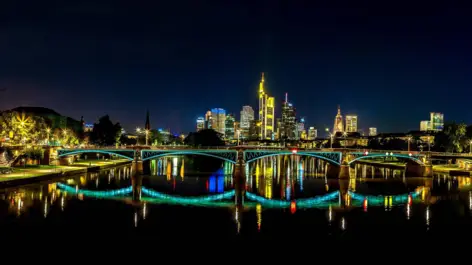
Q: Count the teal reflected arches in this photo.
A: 4